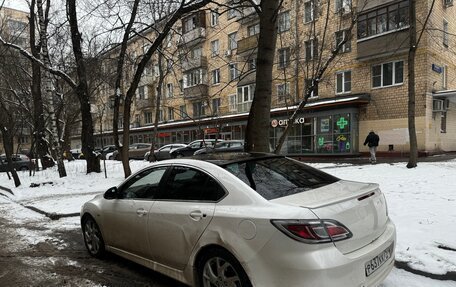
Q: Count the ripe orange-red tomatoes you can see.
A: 0